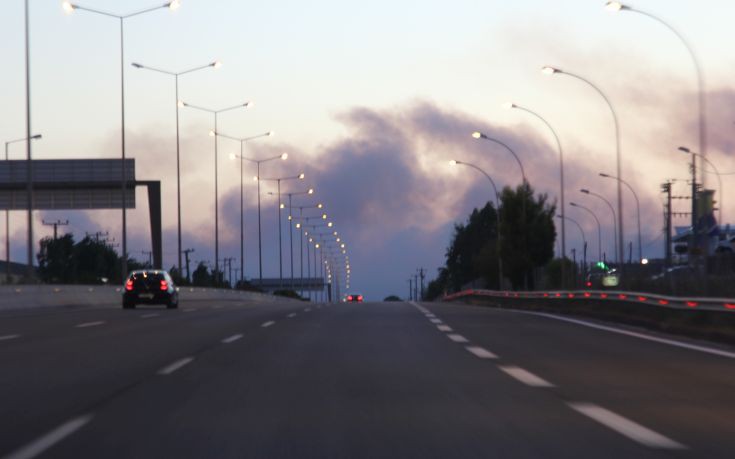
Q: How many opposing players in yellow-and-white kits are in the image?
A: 0